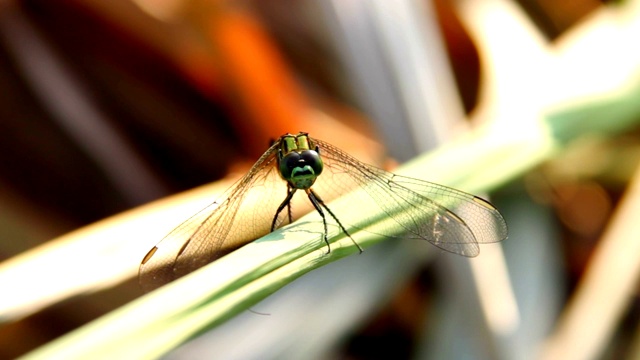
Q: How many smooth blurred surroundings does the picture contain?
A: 1